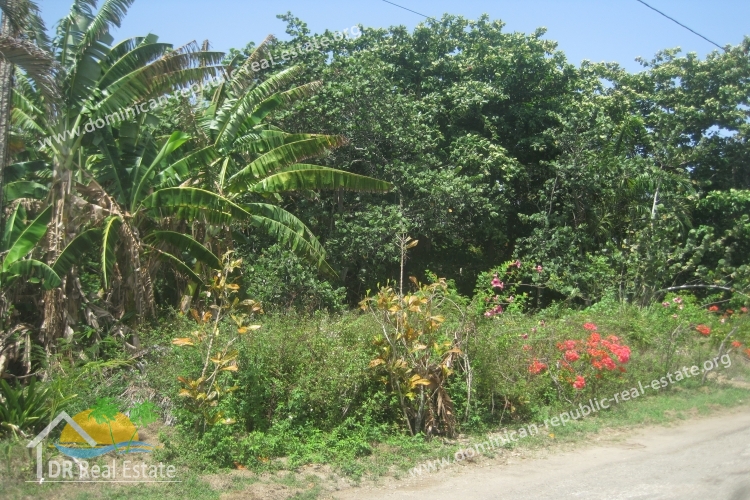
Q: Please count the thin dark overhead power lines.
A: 2